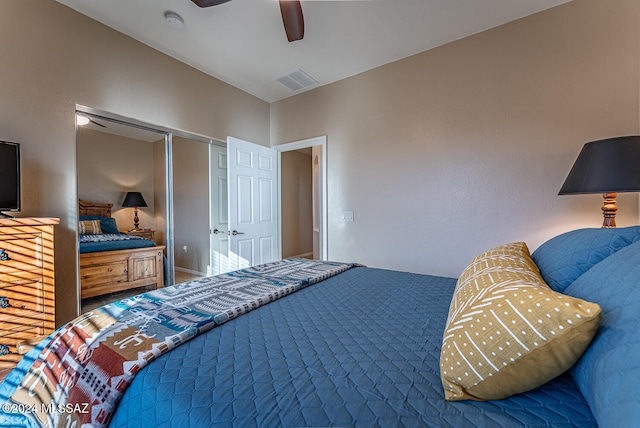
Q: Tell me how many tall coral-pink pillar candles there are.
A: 0